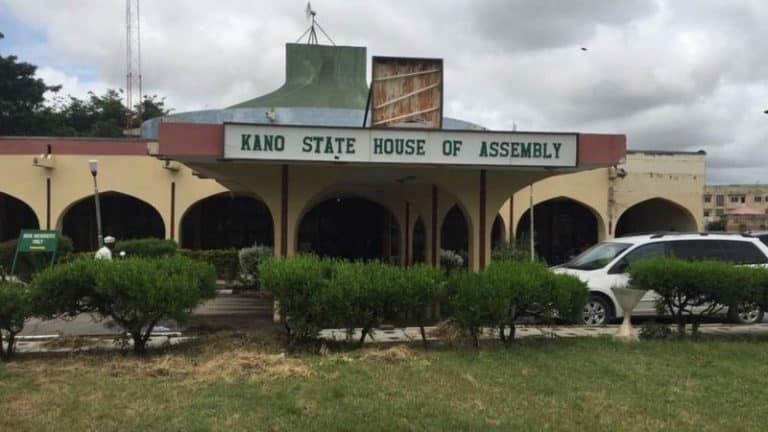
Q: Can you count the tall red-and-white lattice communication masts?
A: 1